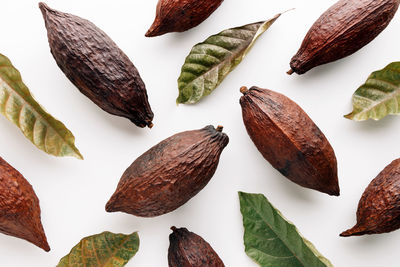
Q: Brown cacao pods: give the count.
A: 8